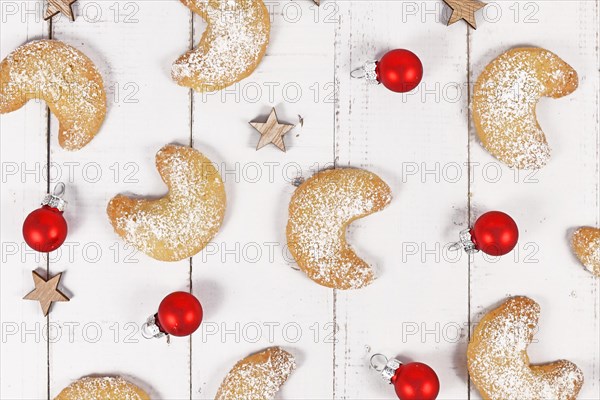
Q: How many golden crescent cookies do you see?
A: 9